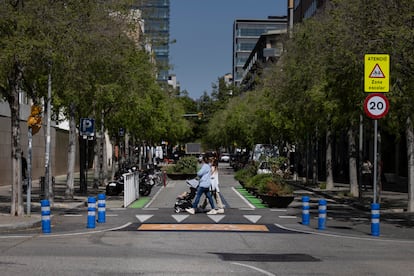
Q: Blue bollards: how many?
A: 6